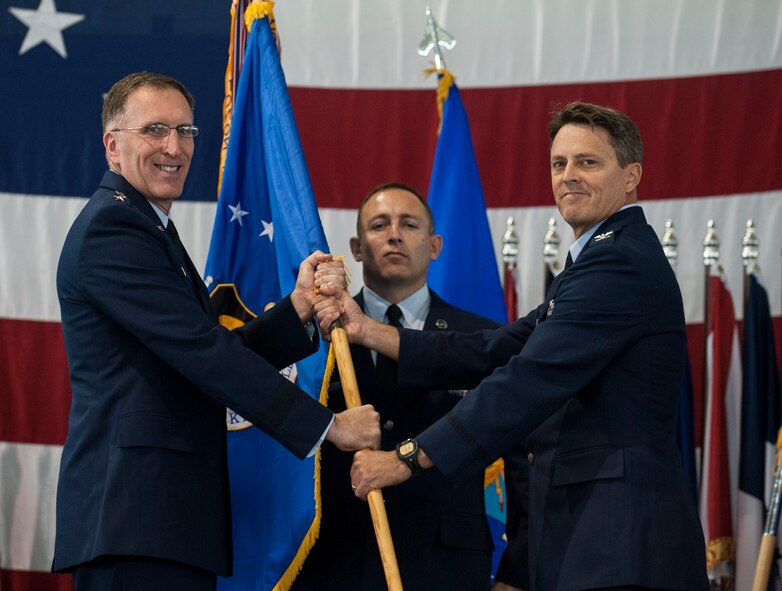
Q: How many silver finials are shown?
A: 6